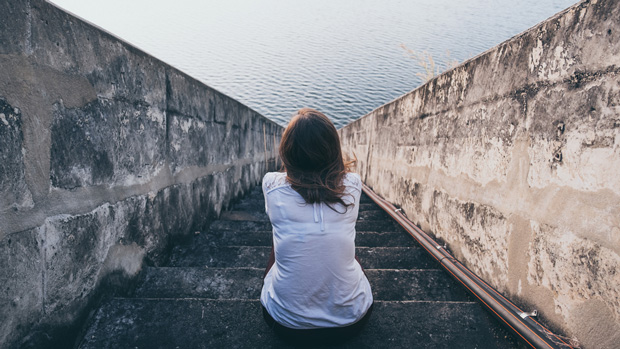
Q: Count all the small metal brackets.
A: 3